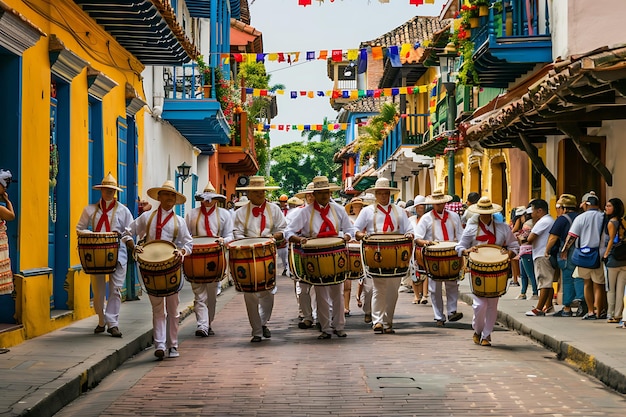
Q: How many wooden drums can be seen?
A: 9